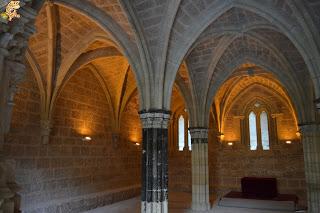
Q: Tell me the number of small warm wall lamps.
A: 4